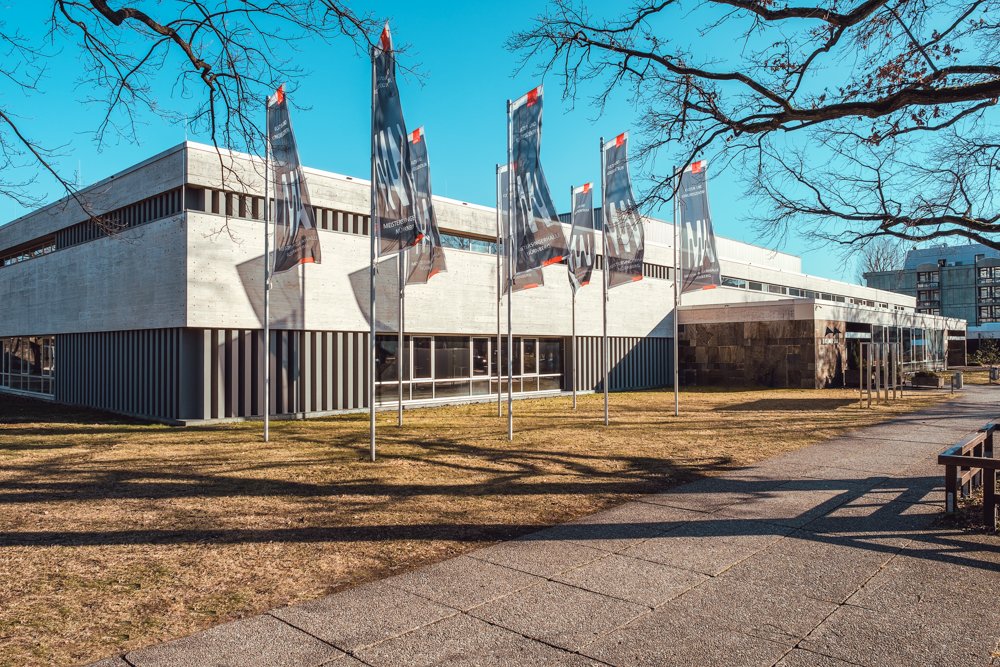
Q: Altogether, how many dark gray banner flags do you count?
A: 8